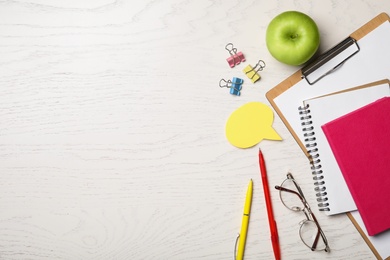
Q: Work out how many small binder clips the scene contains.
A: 3